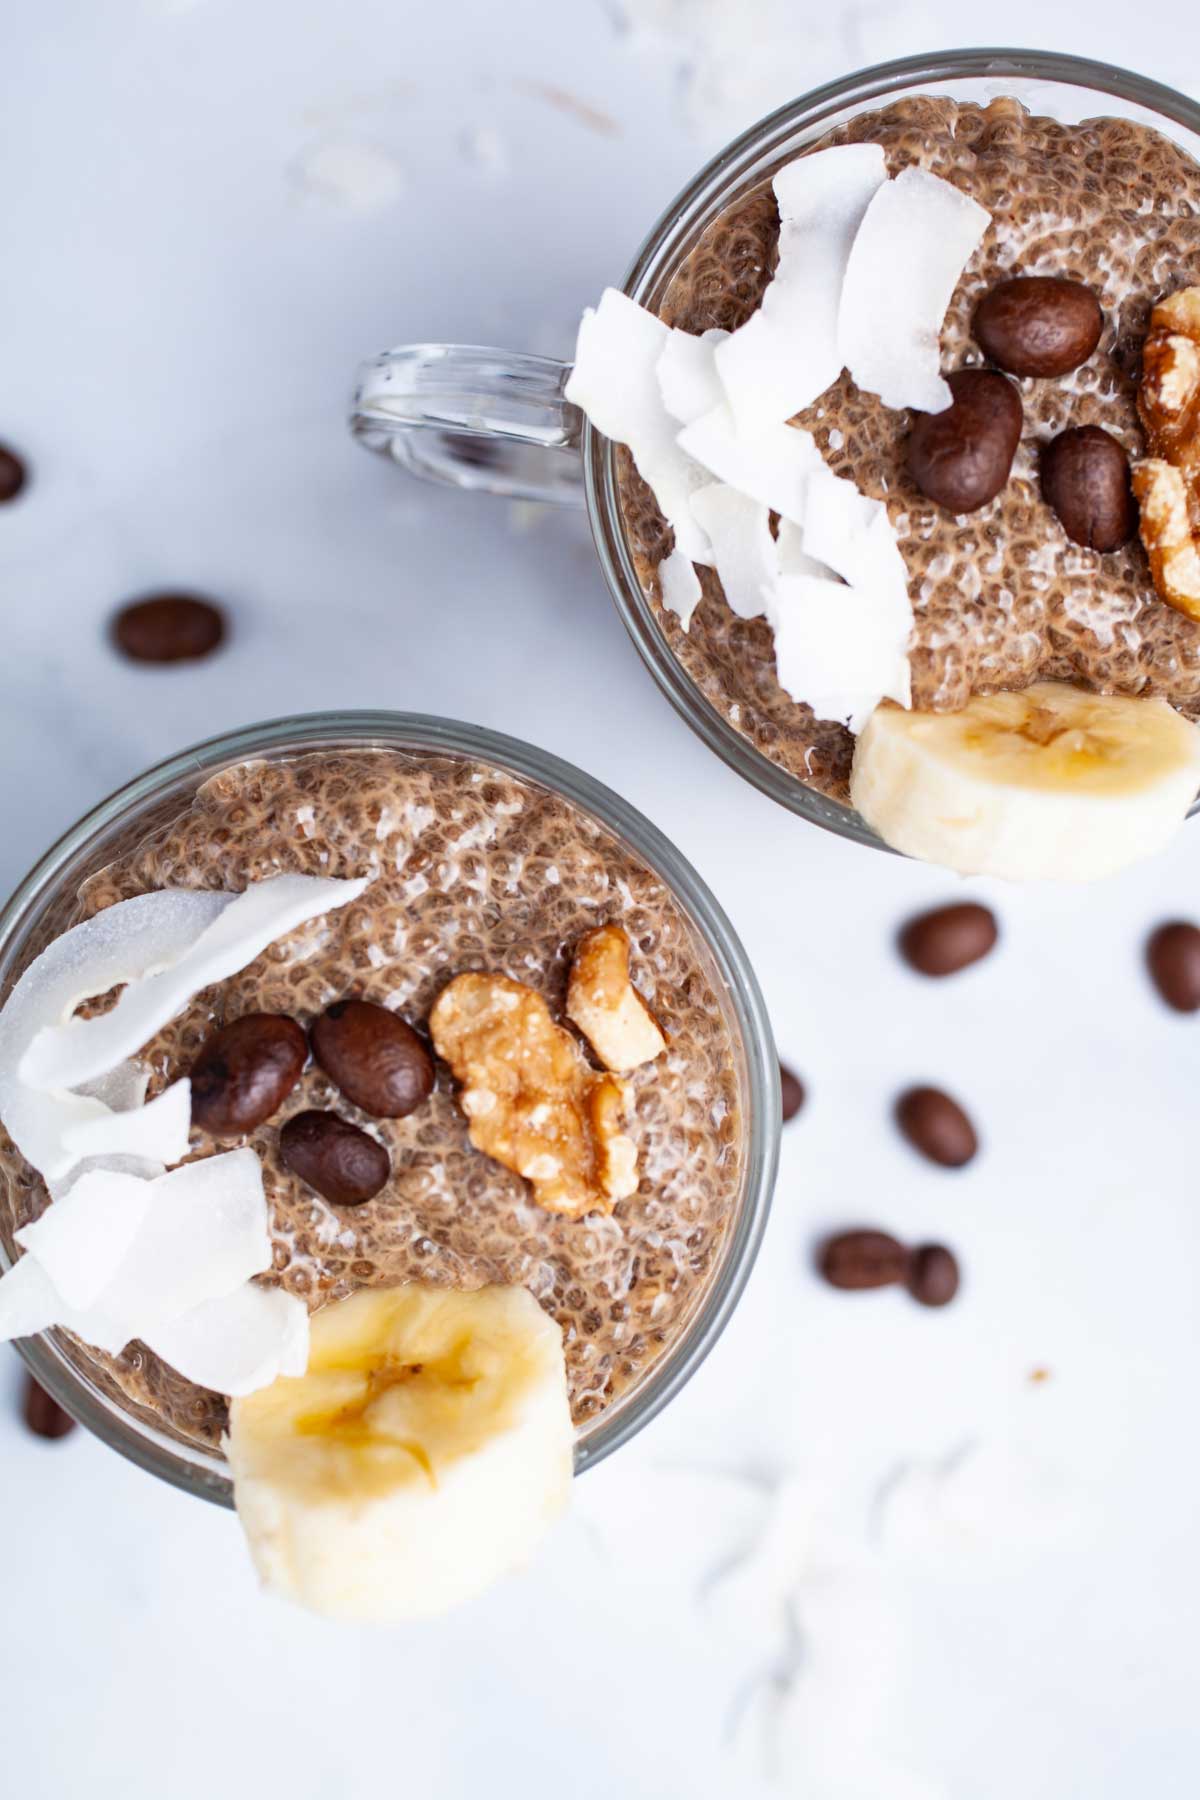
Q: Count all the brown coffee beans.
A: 15